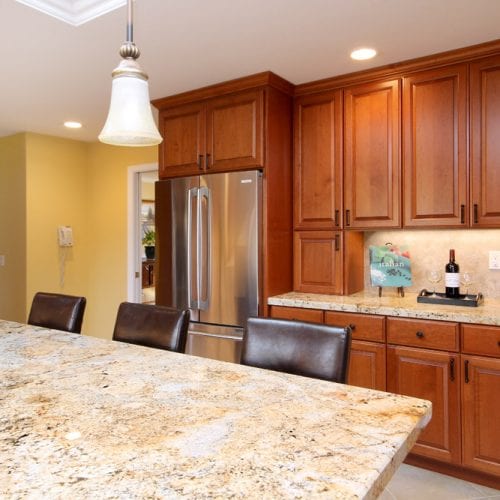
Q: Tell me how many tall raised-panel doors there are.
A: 4